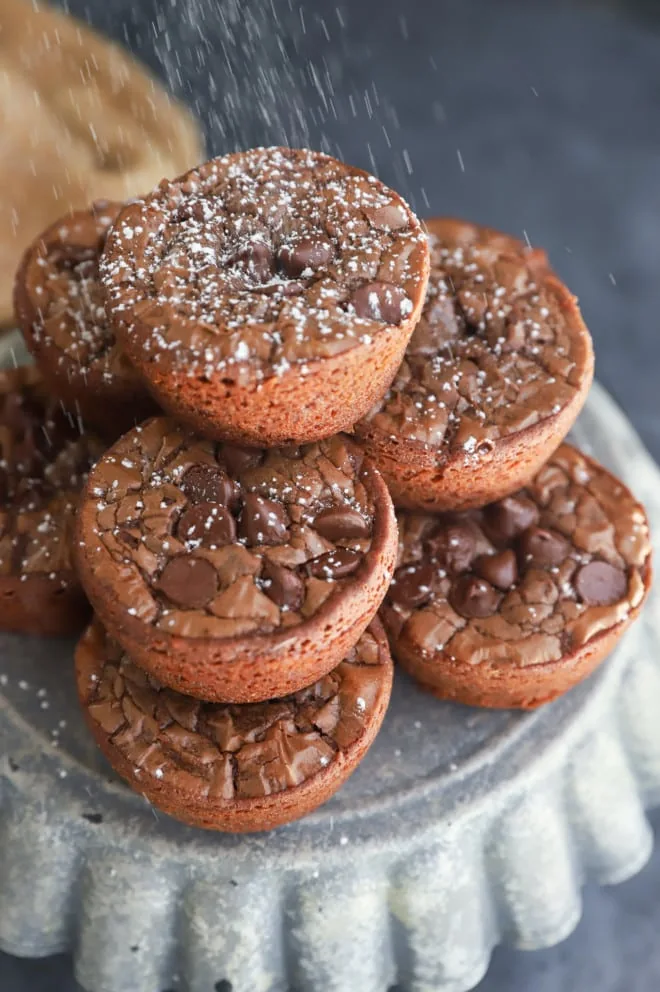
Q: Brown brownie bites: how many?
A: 7